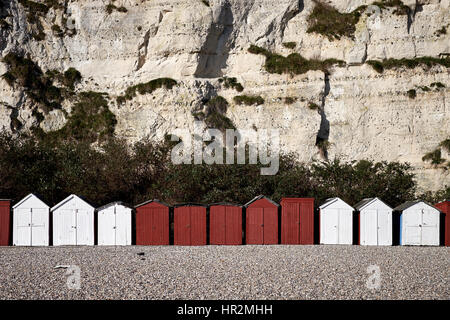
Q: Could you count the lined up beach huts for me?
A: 13